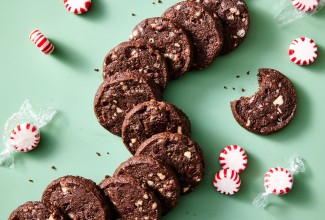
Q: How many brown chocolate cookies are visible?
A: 12